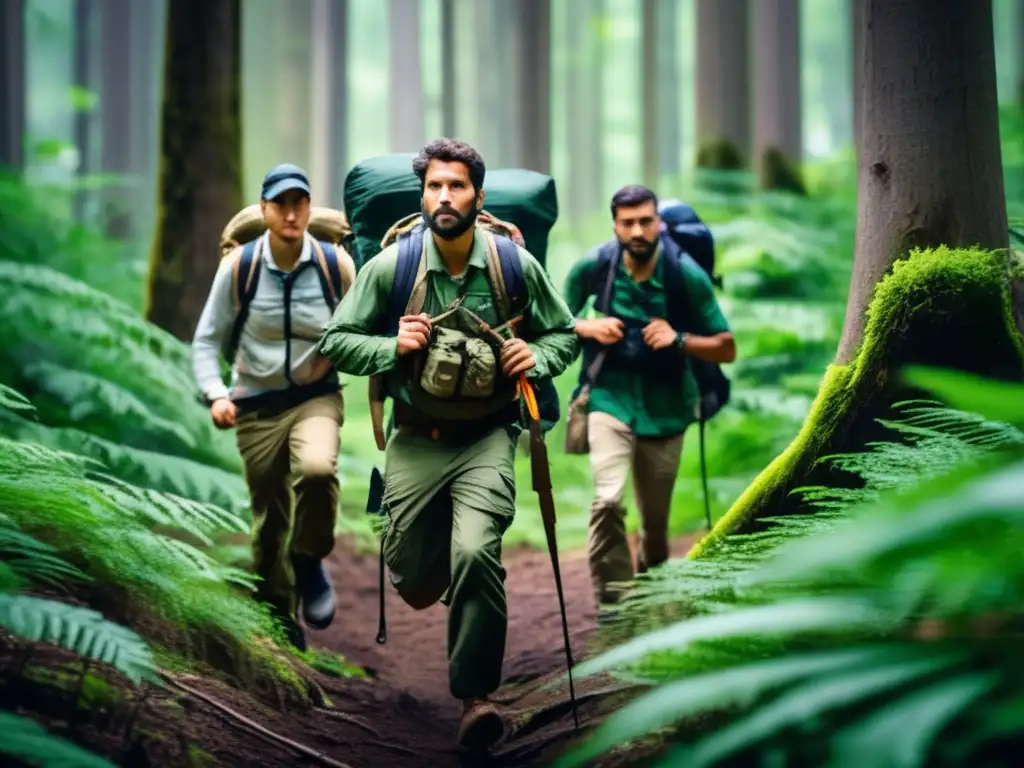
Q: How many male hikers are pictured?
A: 3